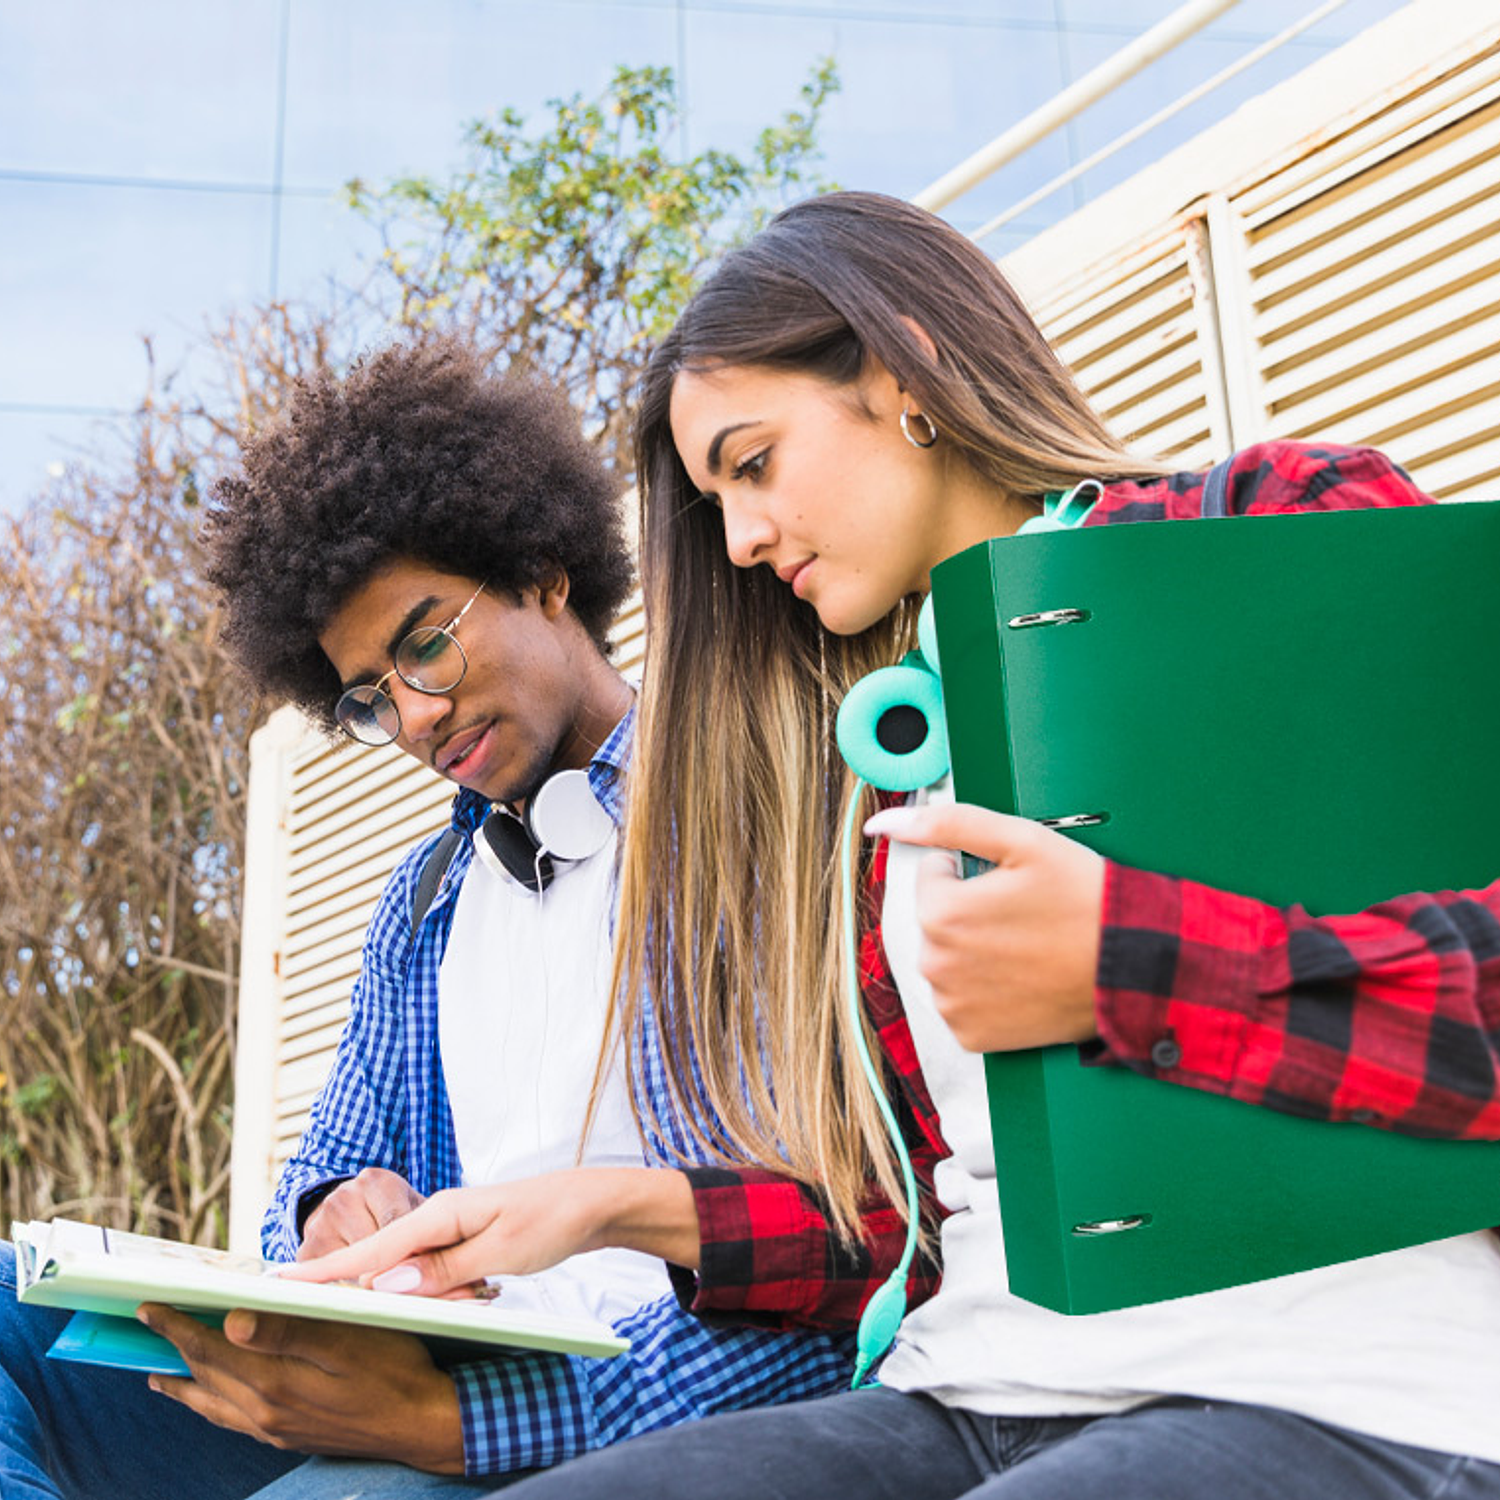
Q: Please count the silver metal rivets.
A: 3